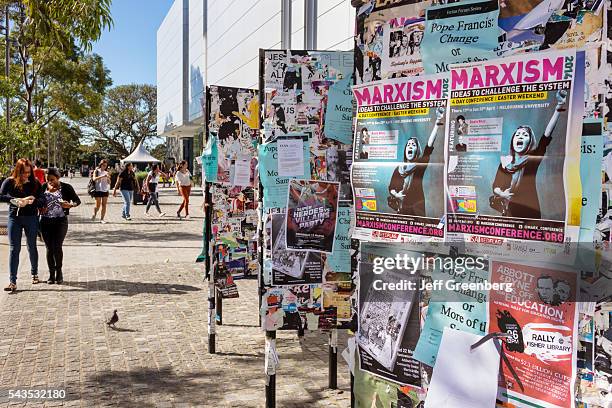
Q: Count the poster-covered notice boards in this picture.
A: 3